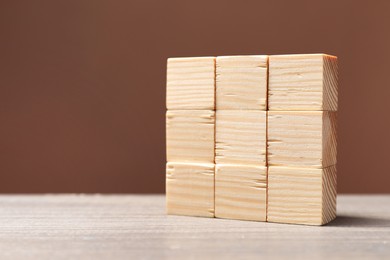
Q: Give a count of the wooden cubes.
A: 9